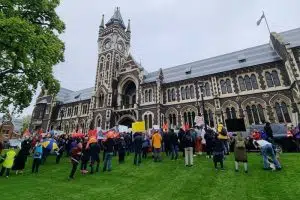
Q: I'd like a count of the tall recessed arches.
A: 1